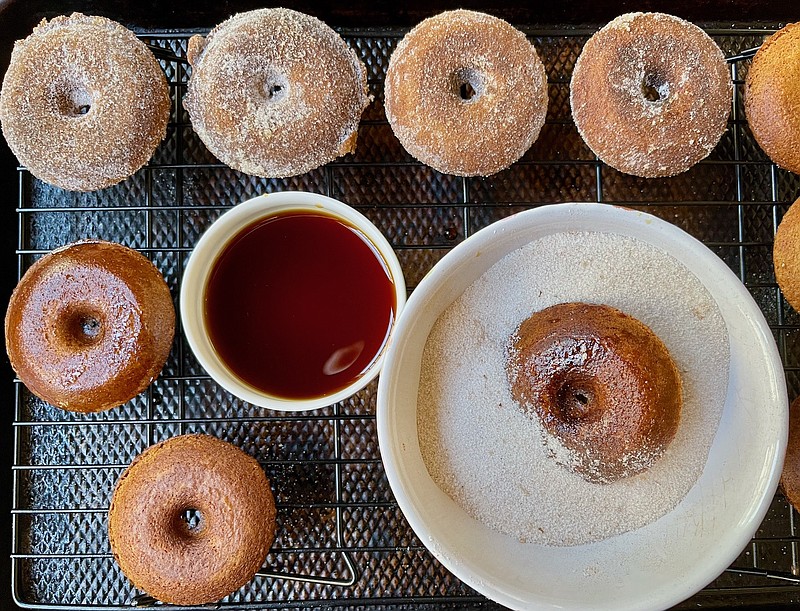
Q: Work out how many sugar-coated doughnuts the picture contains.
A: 4